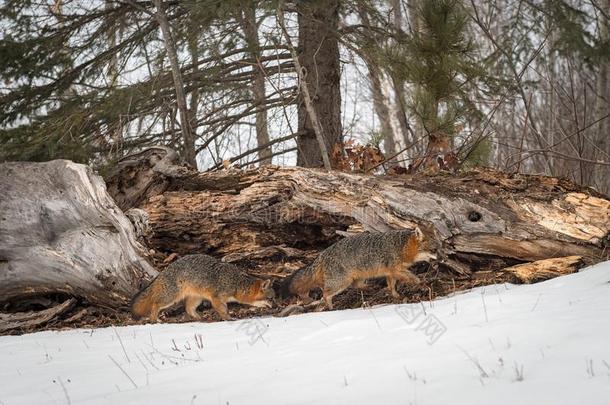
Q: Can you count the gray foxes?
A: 2